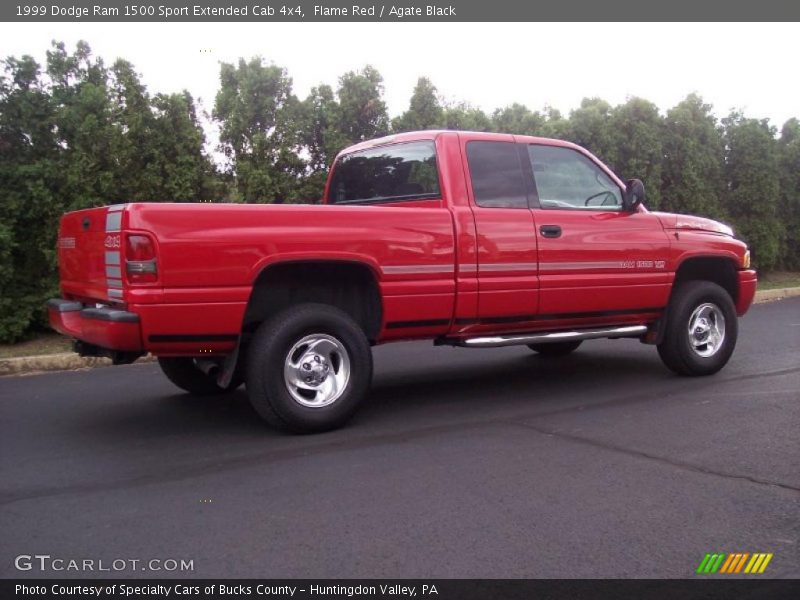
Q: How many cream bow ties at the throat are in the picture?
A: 0